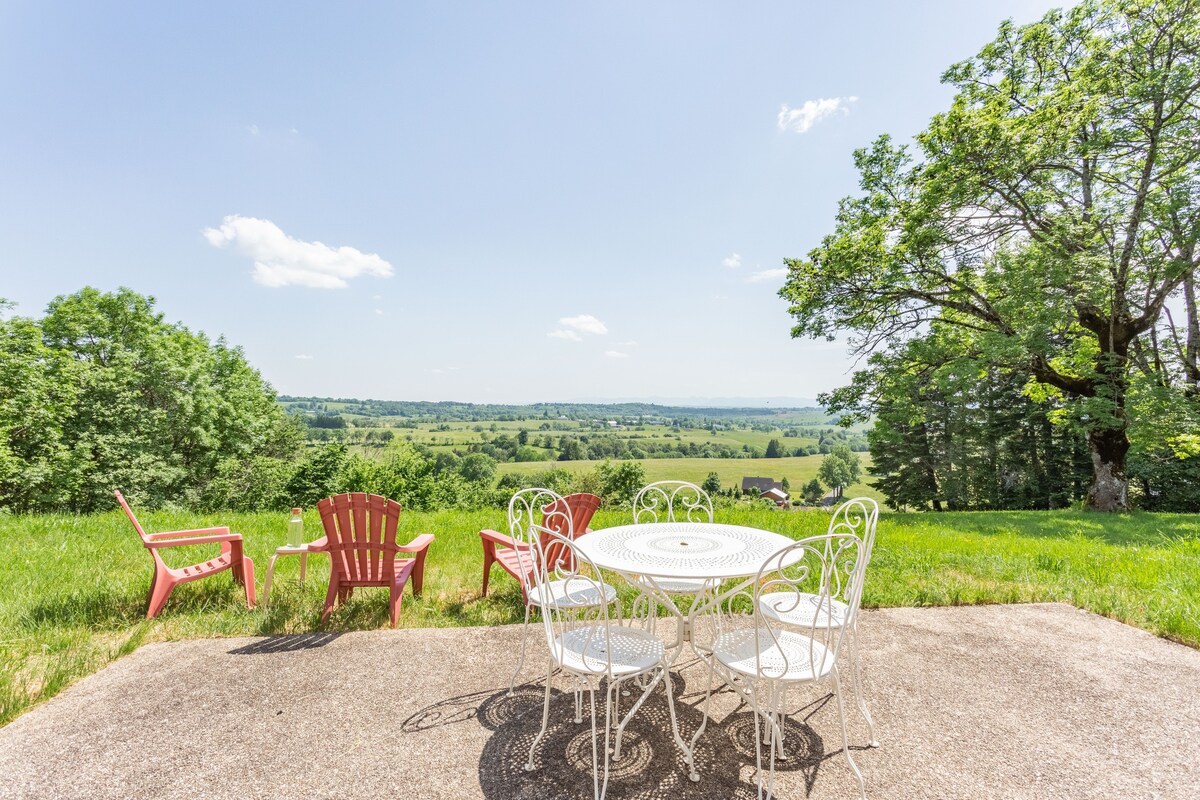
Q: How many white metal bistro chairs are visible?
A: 5